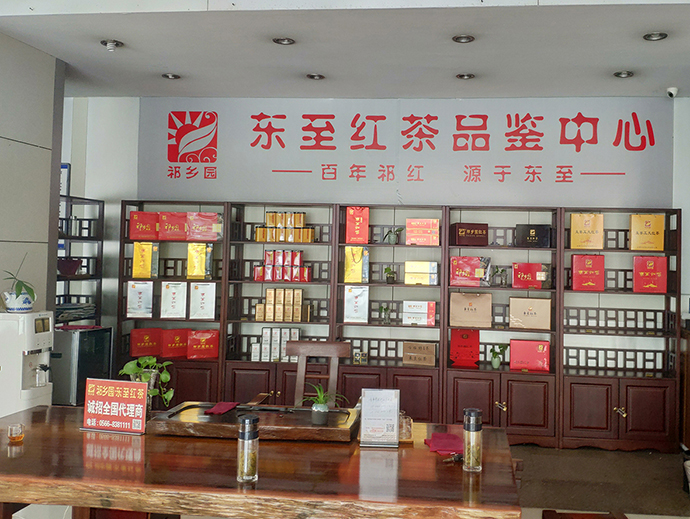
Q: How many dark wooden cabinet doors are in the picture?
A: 10